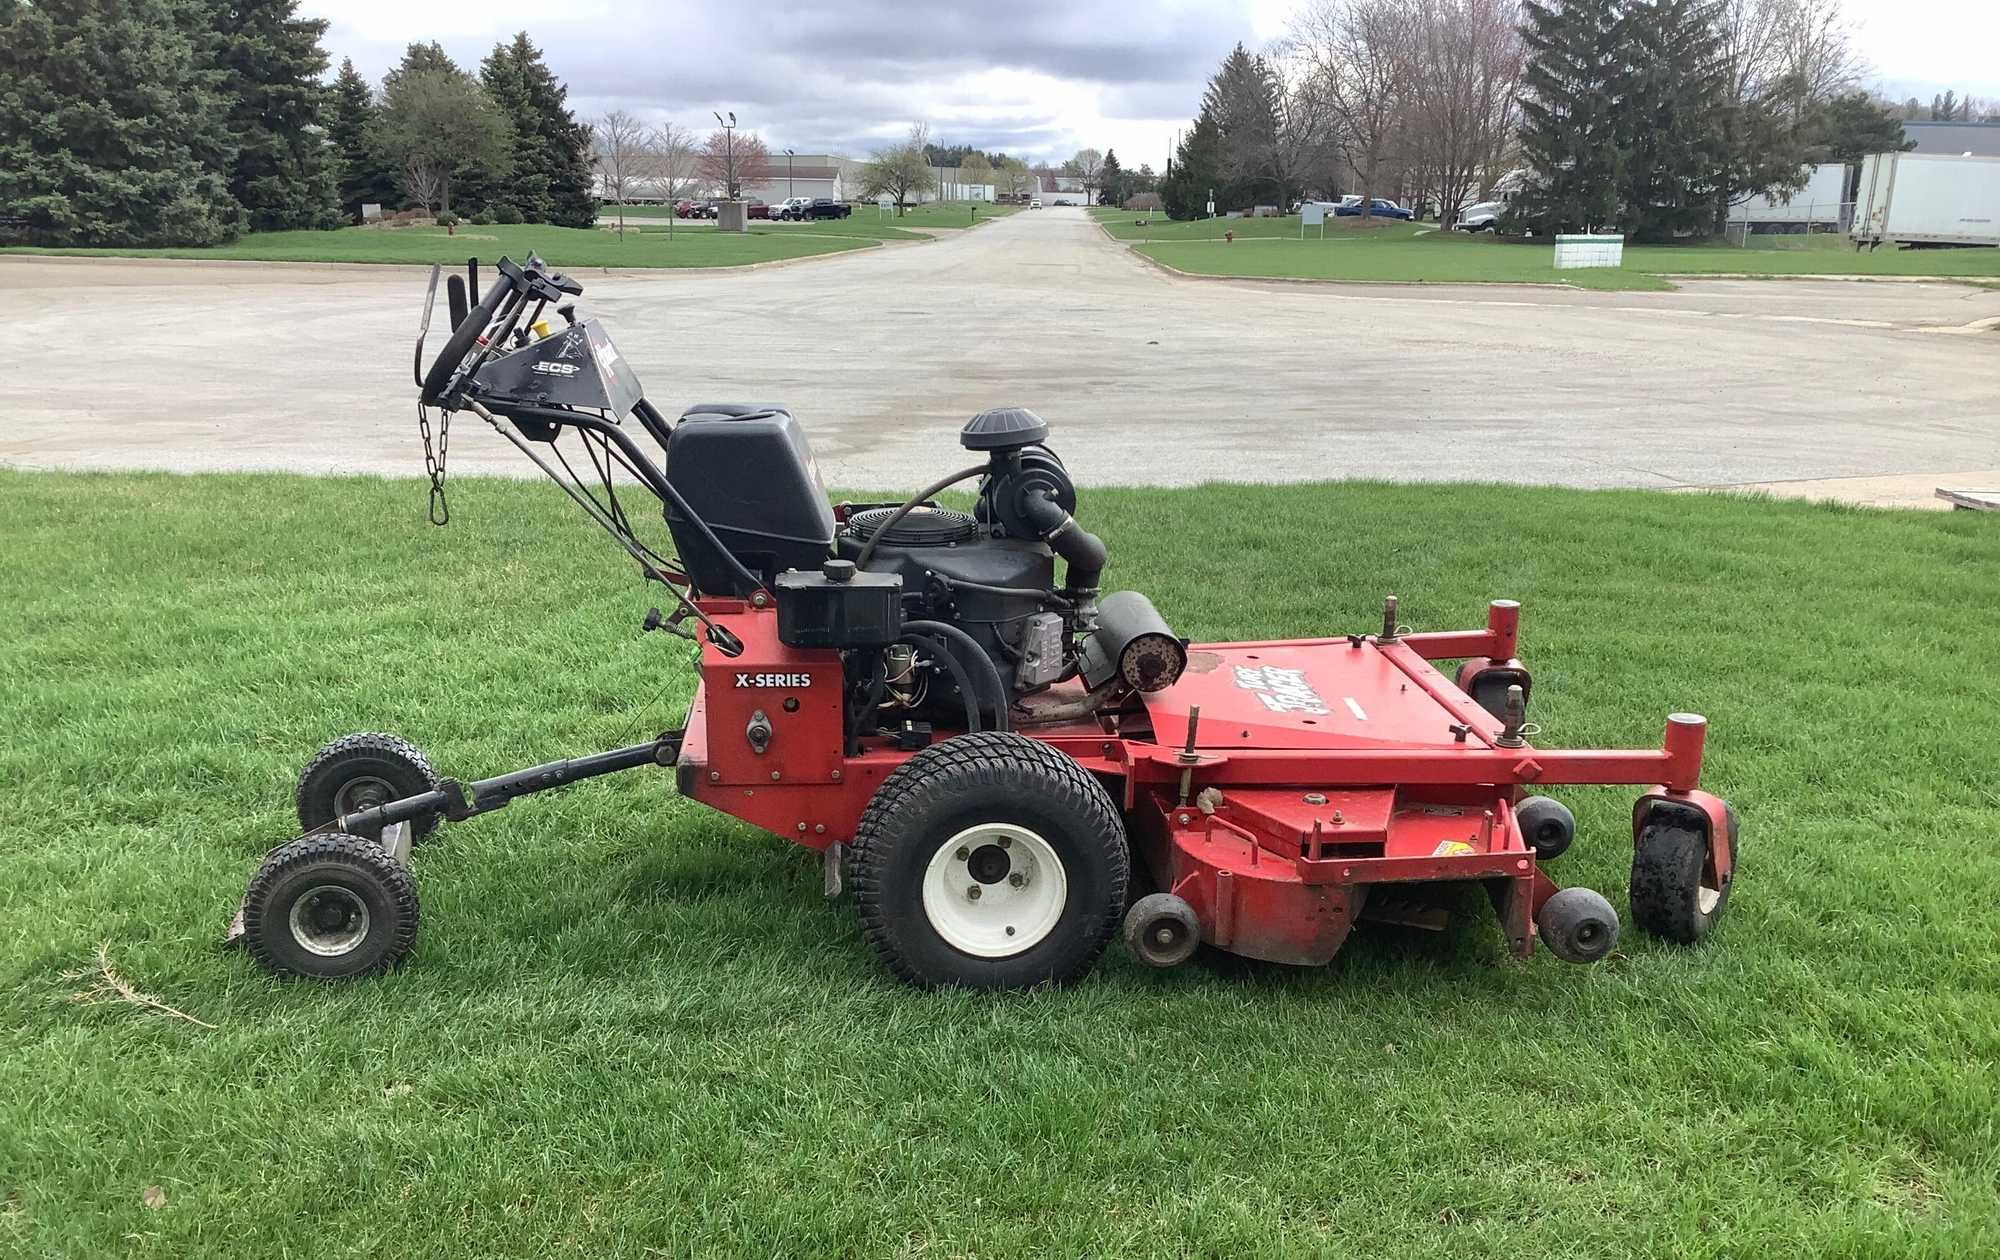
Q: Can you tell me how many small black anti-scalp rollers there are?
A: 3